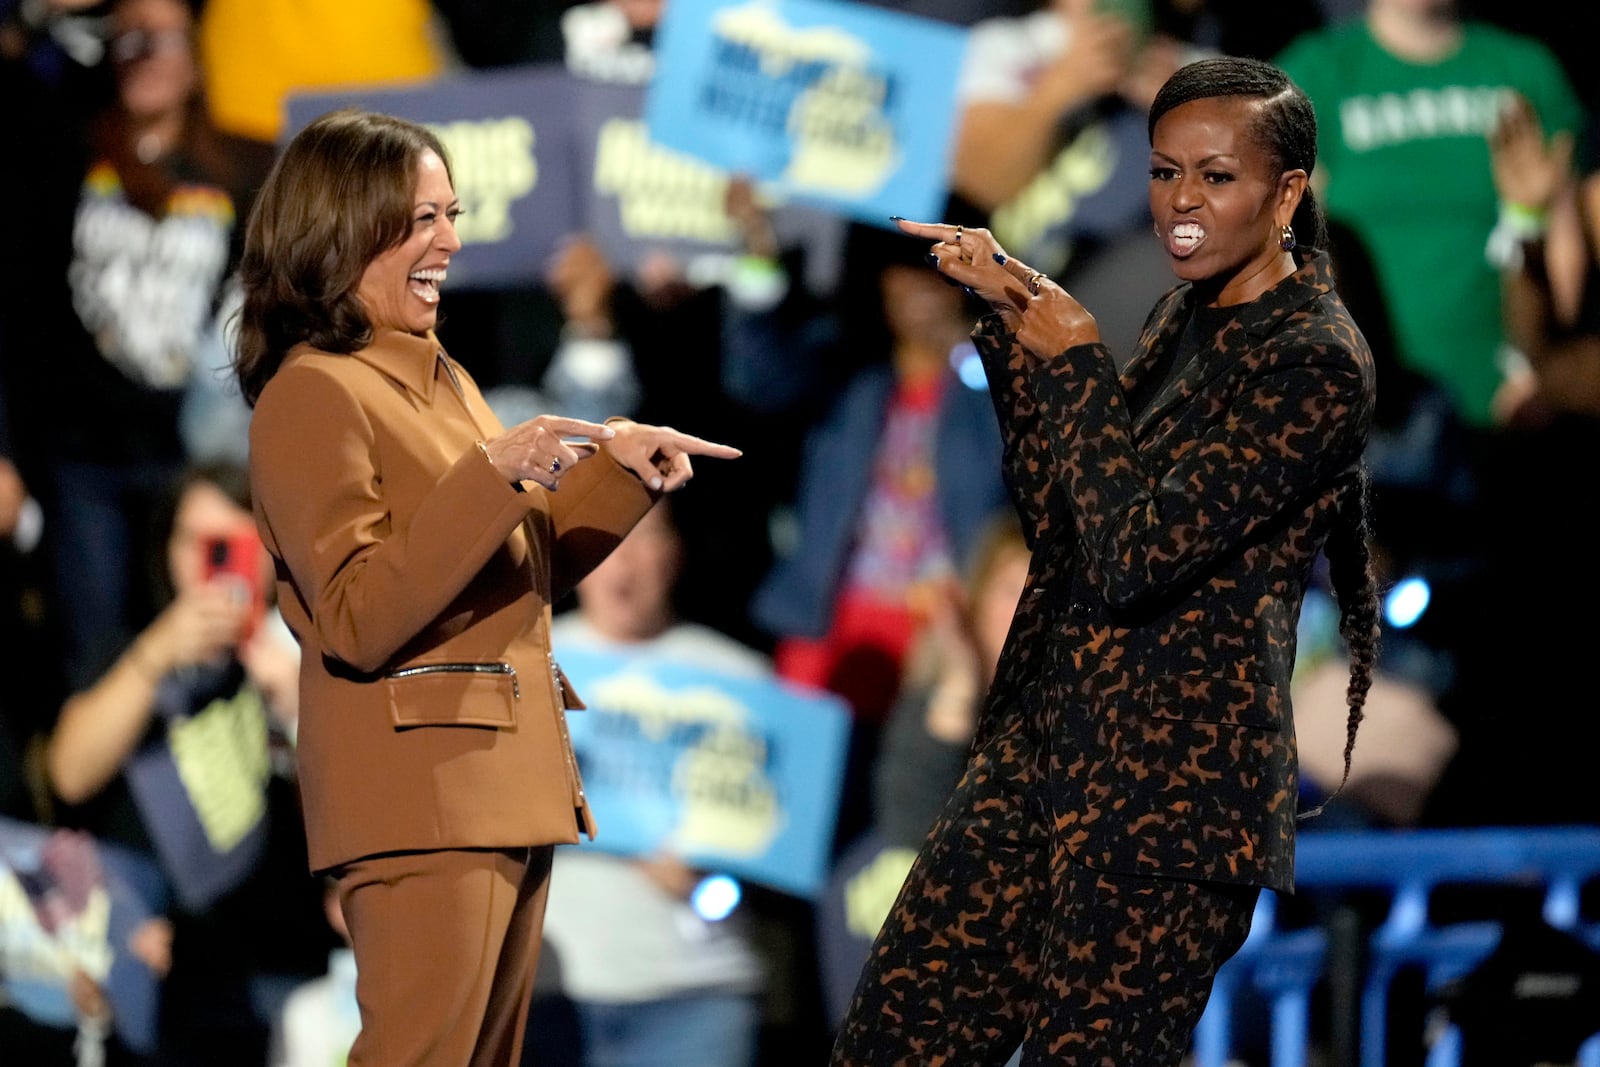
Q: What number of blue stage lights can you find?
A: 3